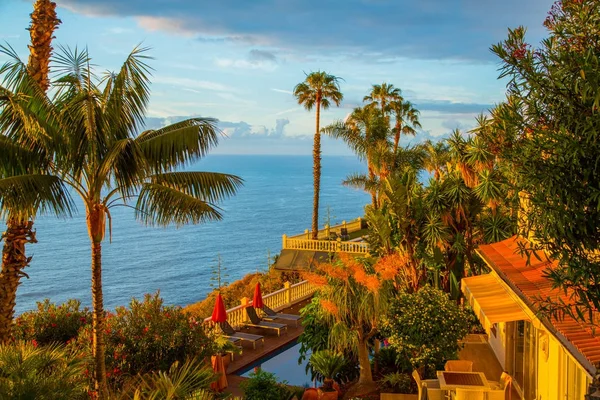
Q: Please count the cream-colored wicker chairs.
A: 4